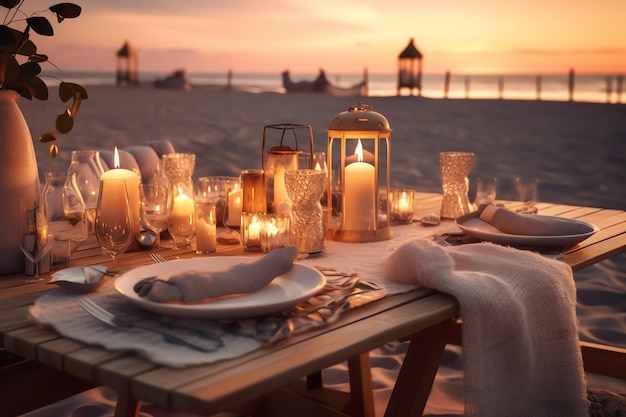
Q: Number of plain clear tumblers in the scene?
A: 2